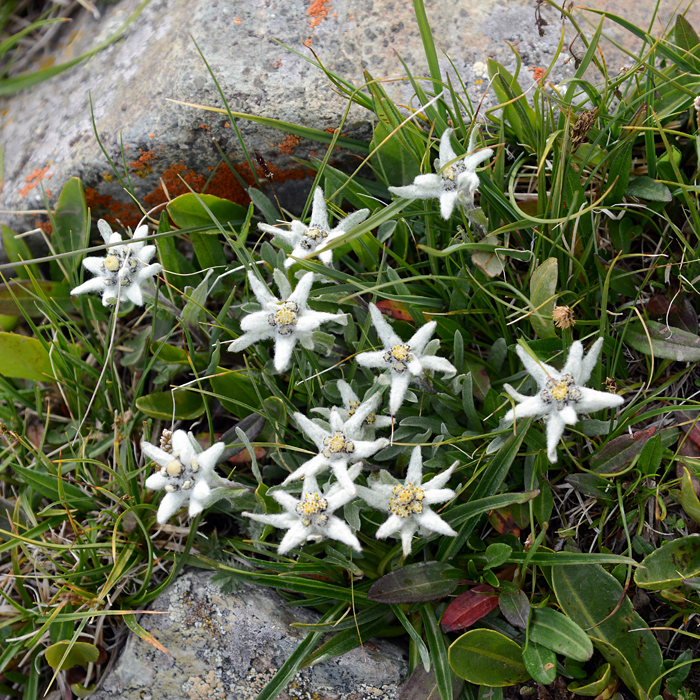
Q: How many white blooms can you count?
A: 11